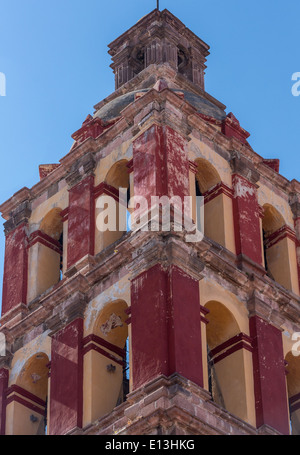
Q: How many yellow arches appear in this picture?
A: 8